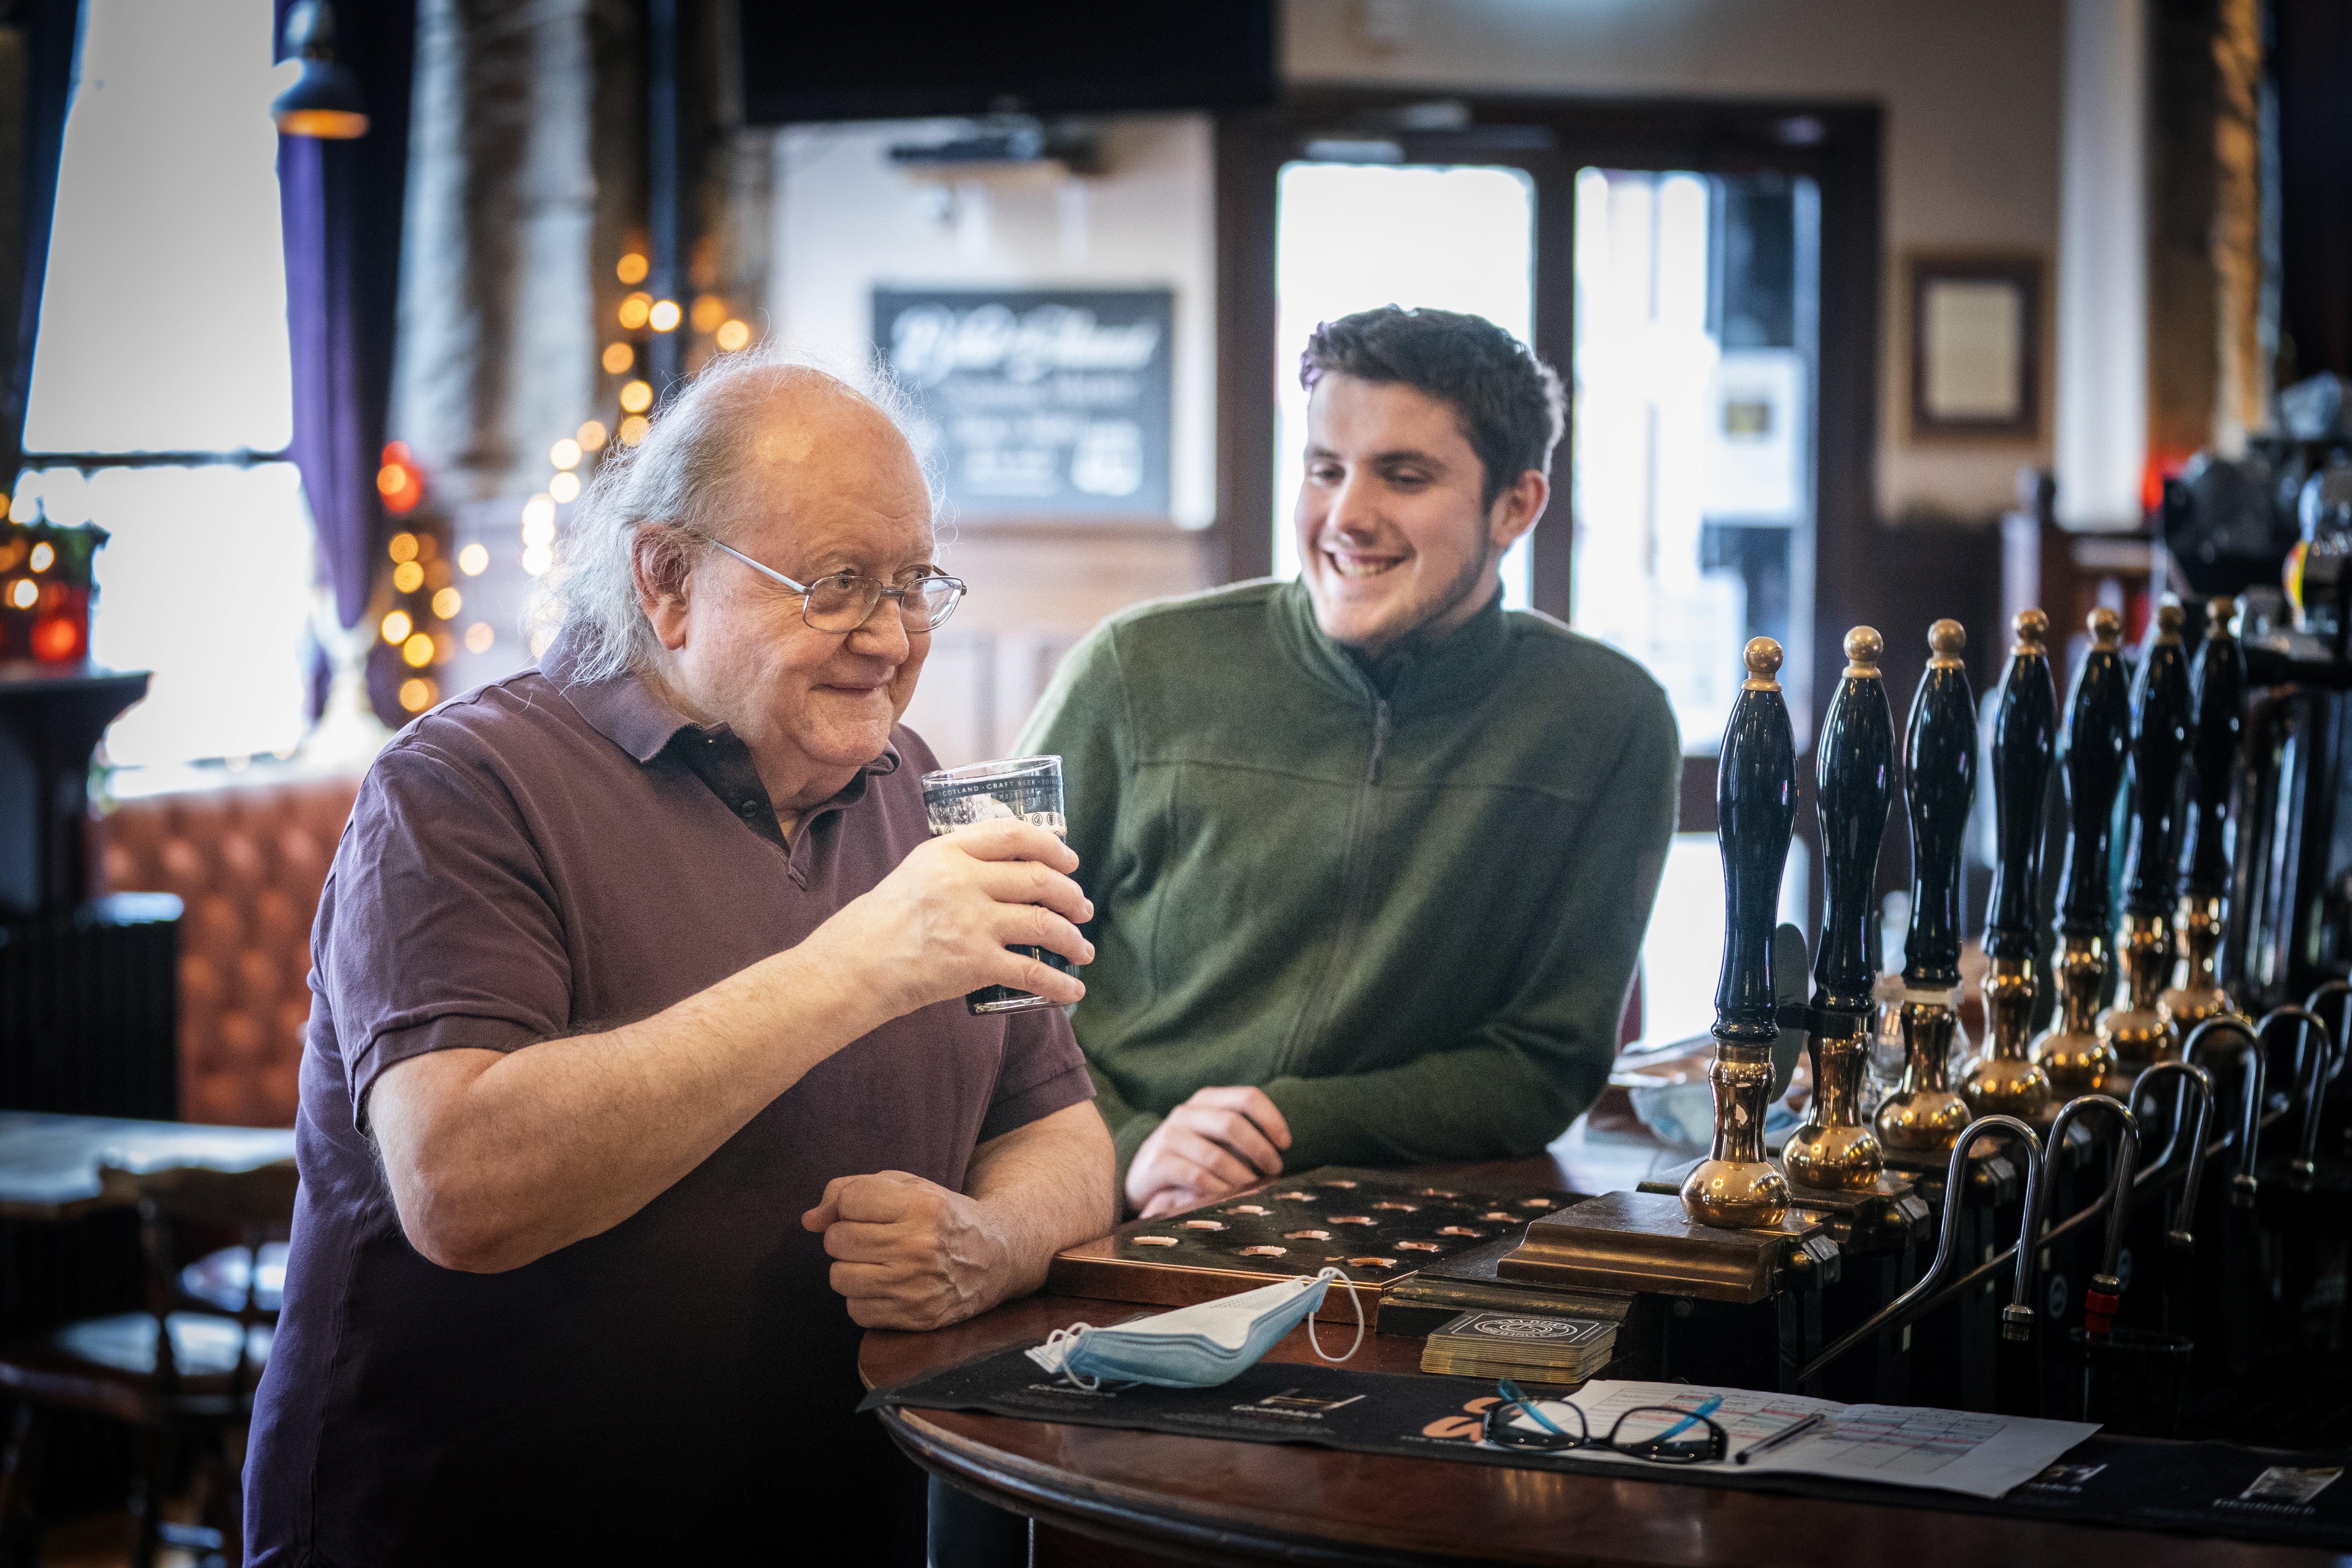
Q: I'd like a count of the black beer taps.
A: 7